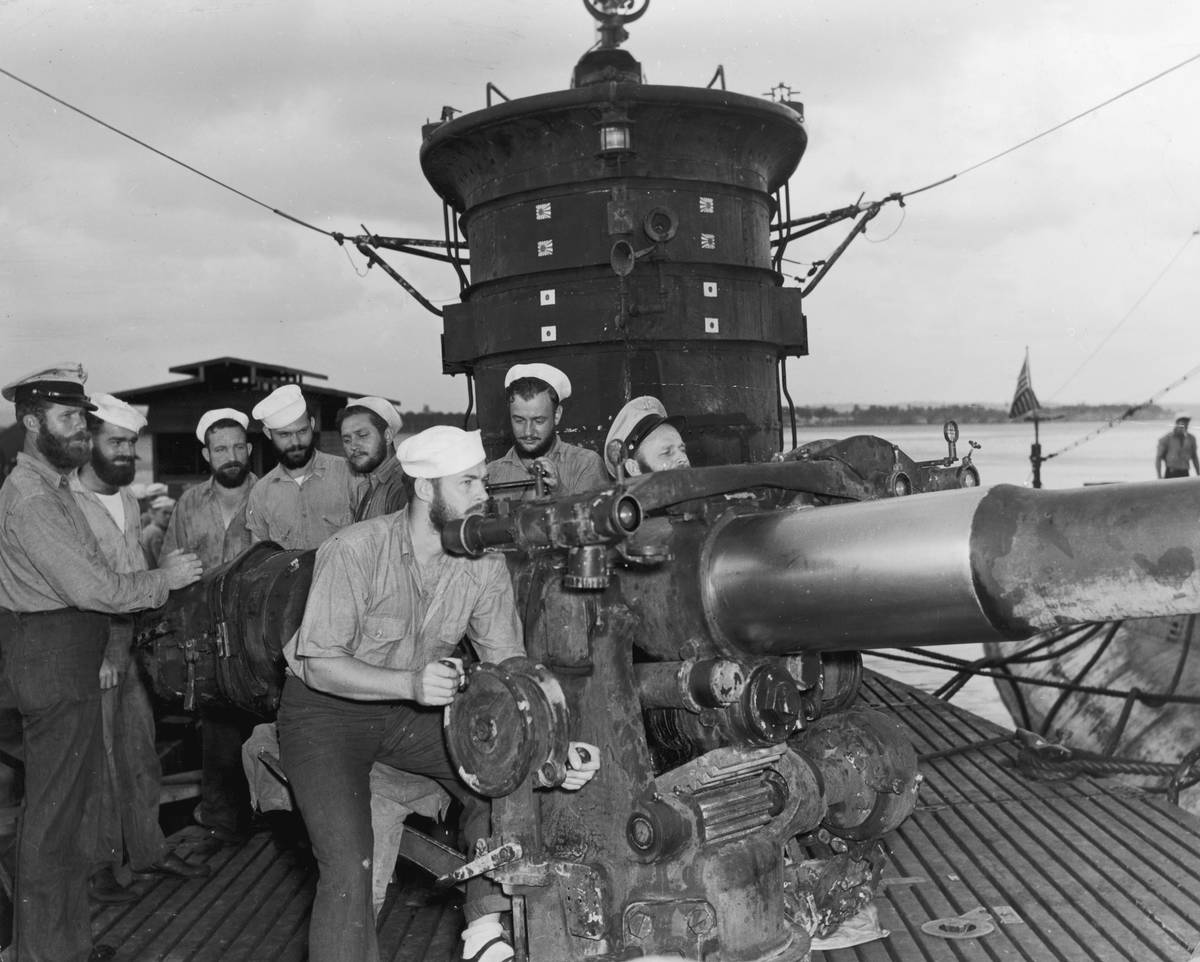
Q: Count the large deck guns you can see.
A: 1